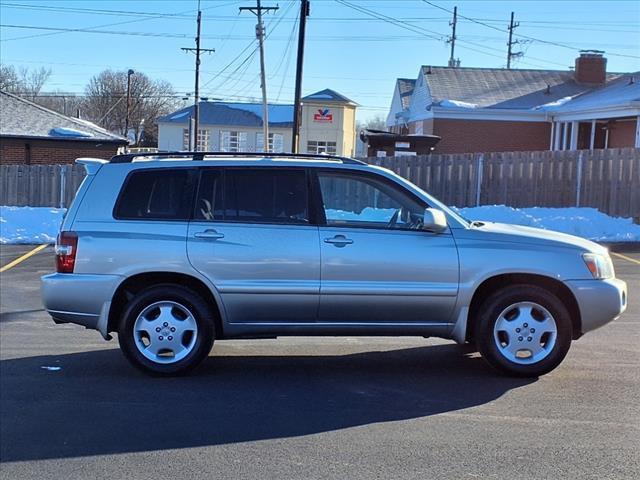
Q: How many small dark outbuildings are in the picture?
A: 1